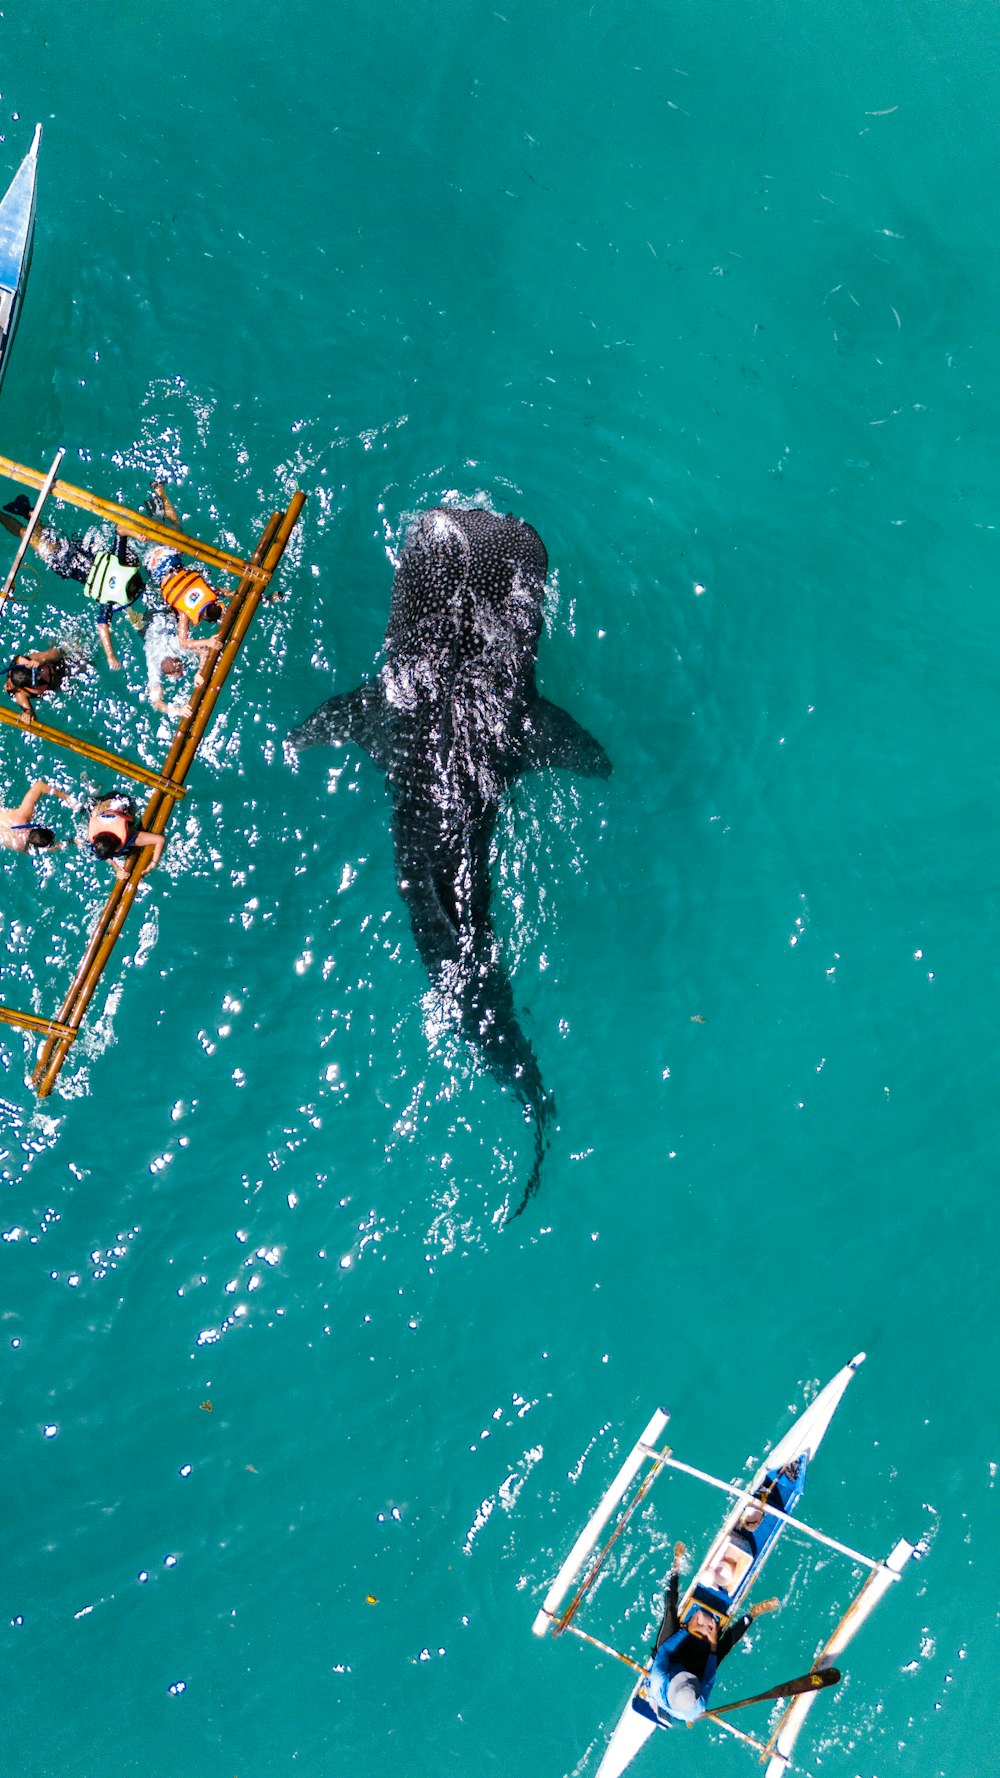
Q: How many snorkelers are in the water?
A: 6